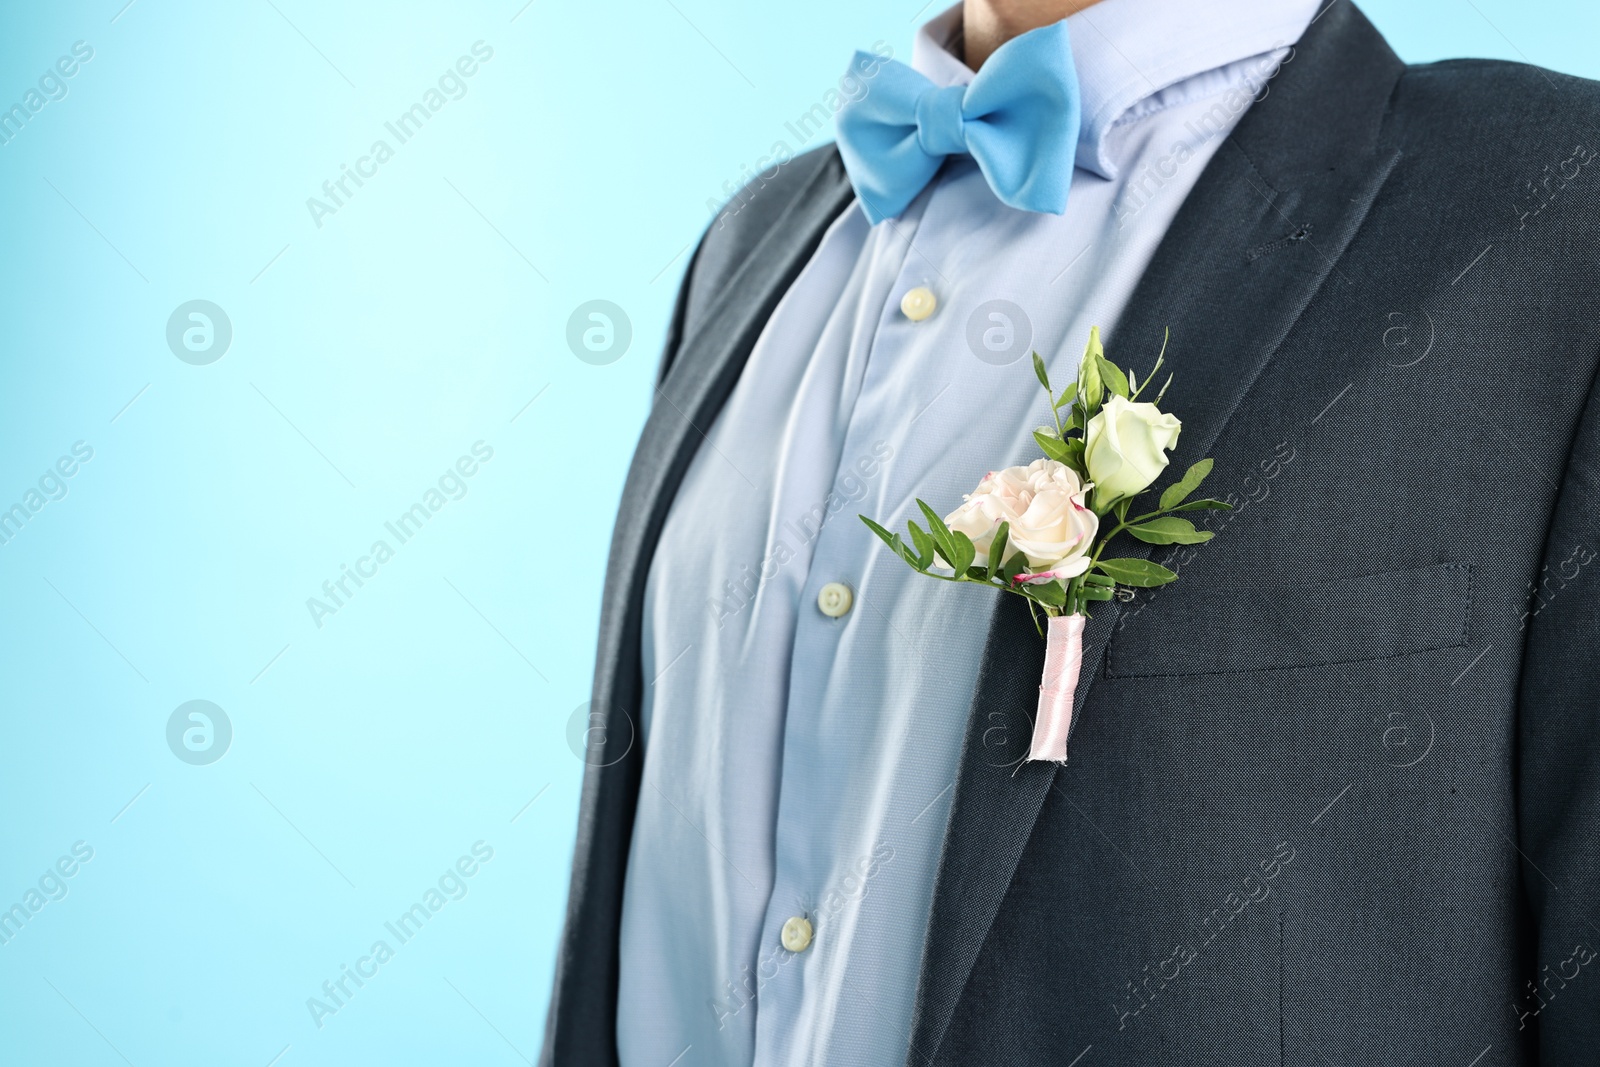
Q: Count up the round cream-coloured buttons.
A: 3